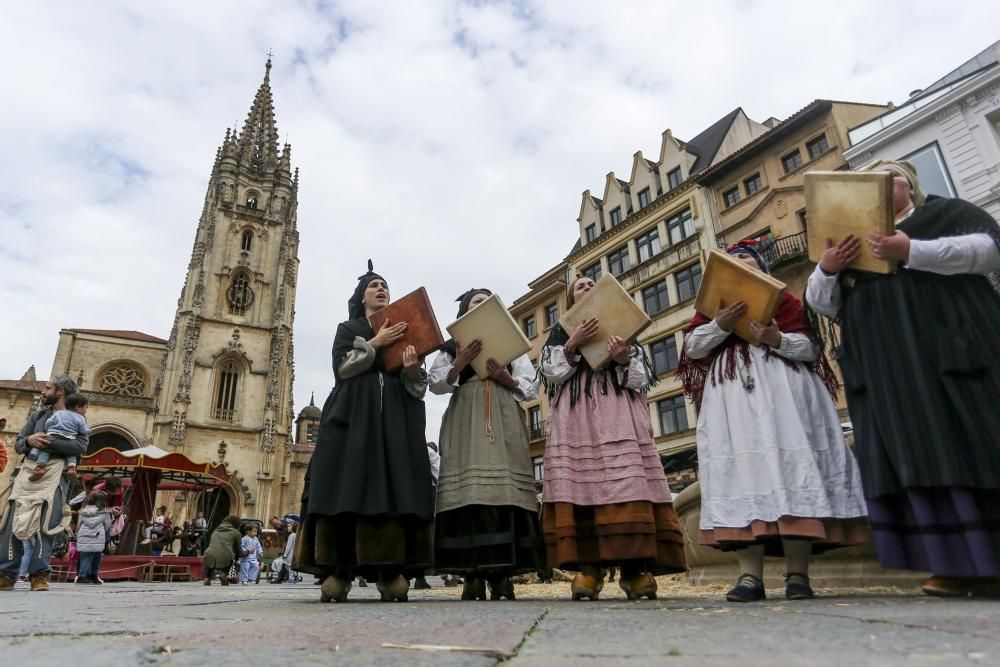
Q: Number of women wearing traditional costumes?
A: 5